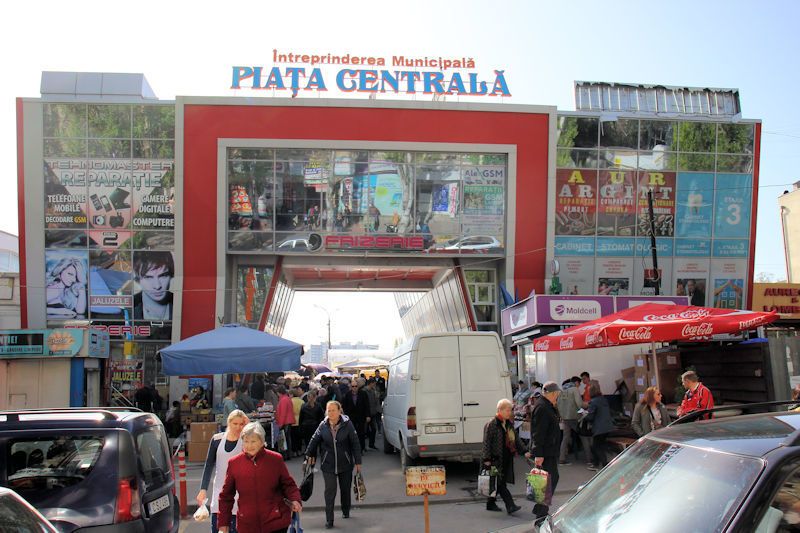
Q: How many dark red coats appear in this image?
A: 1